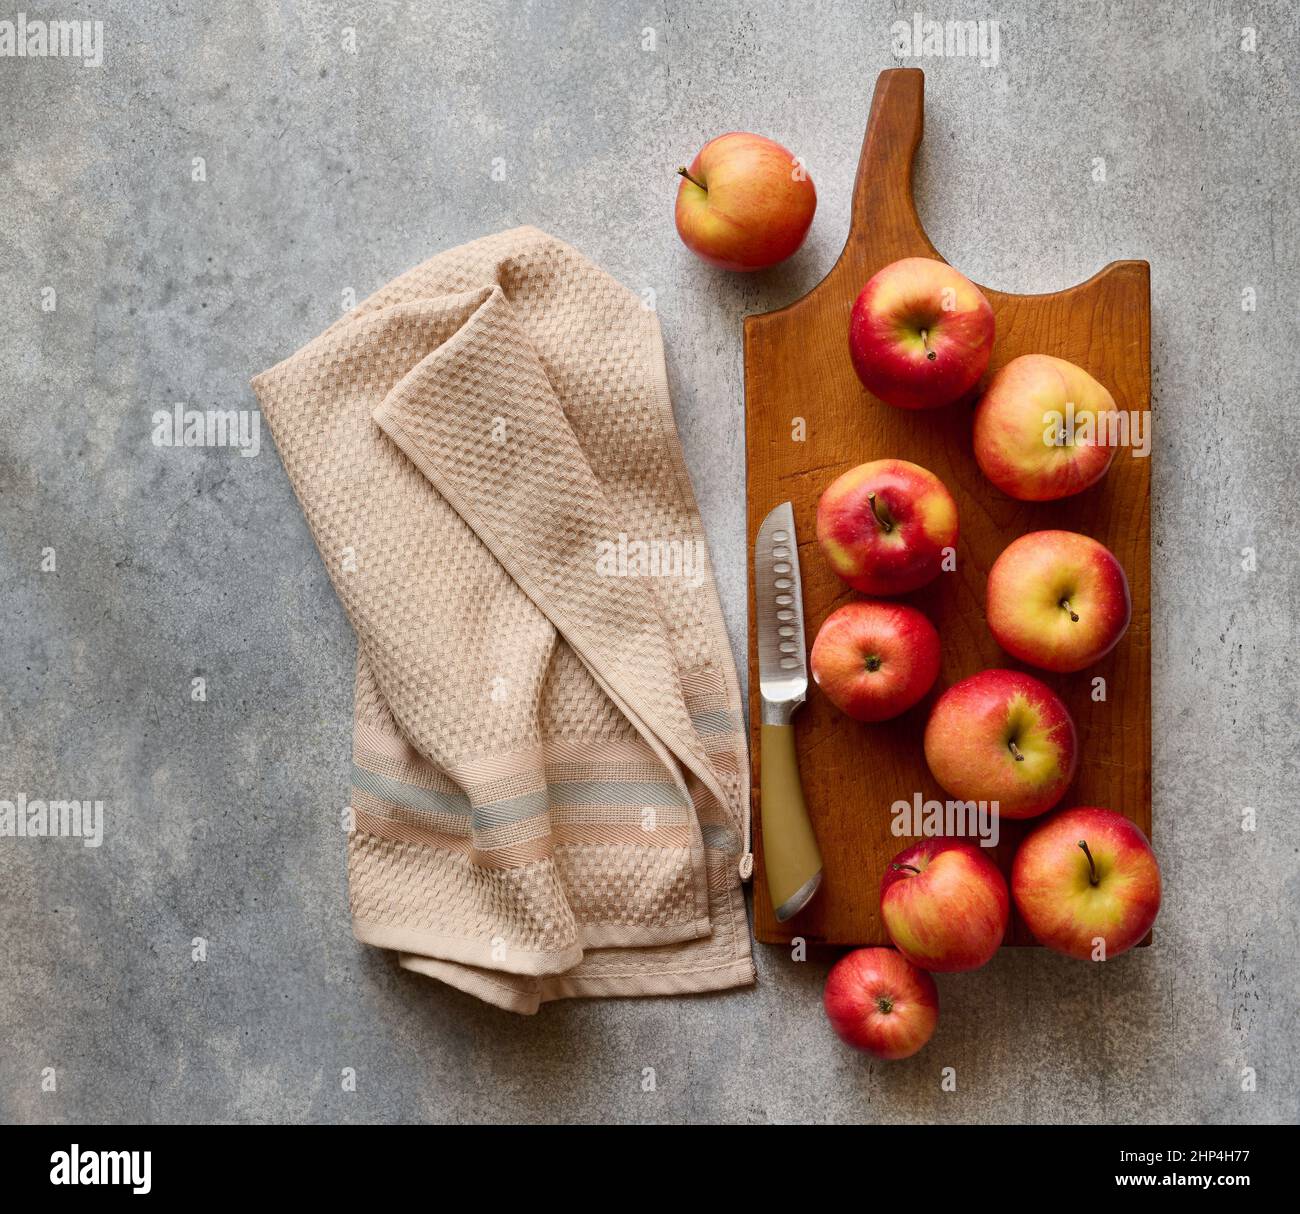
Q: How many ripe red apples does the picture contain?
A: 10